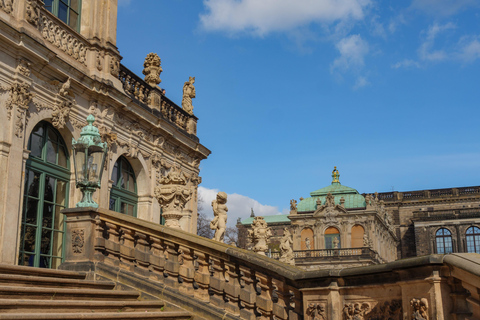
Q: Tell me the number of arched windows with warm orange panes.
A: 3